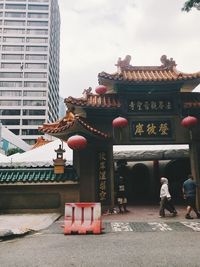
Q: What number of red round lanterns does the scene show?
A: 4